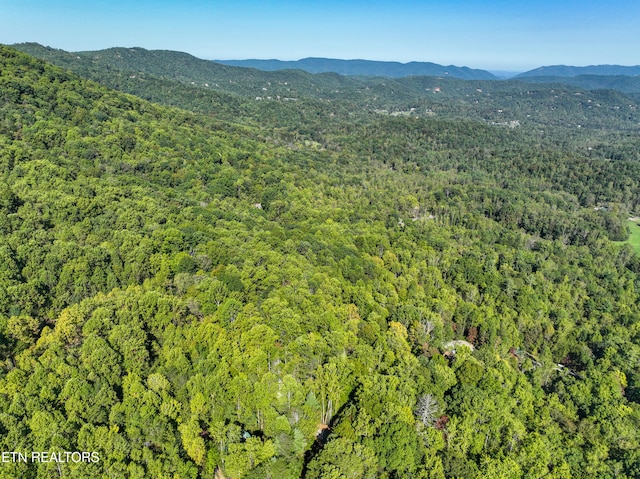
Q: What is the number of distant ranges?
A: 2